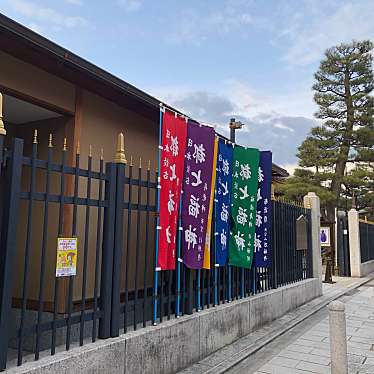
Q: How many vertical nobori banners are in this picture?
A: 6